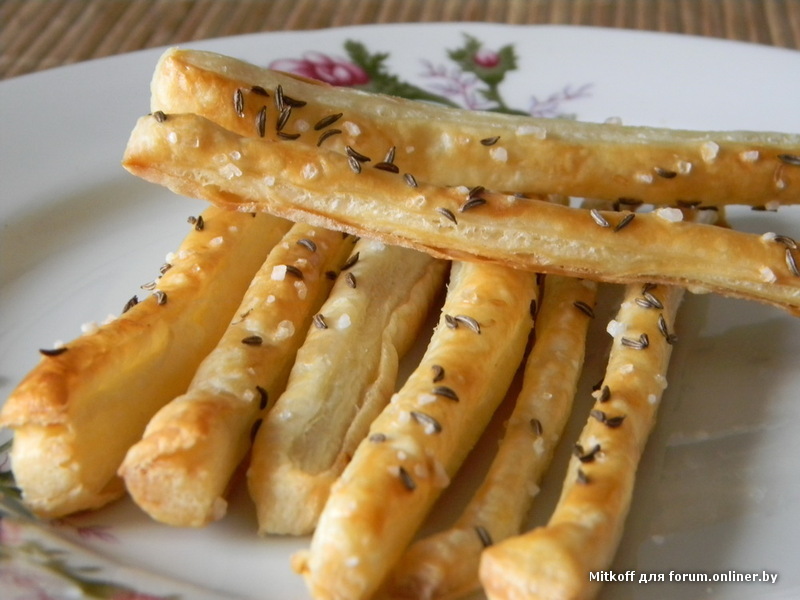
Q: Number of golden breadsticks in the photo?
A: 8